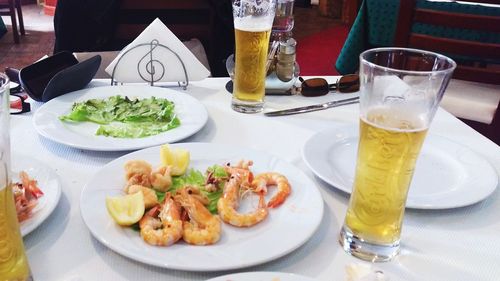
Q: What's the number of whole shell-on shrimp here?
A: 4